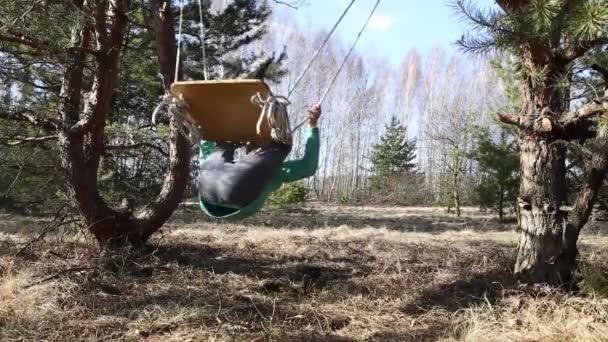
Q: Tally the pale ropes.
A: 4